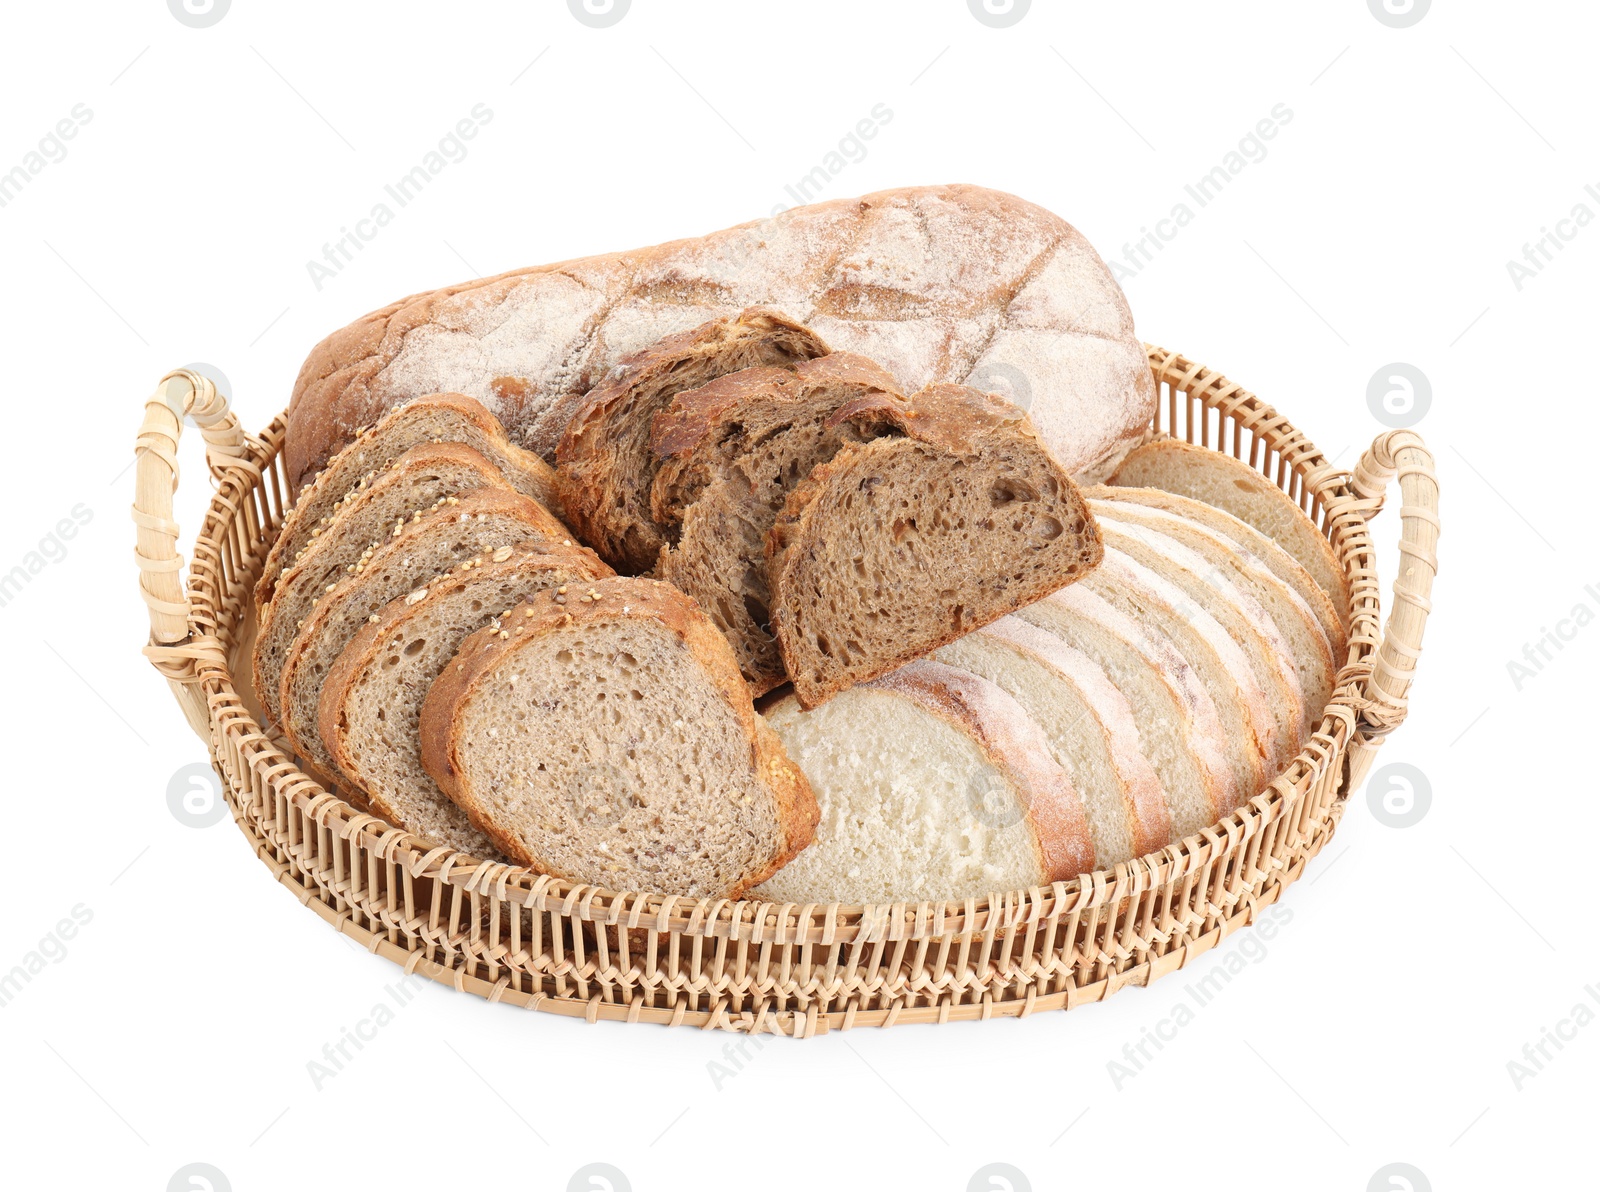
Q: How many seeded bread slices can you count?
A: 5